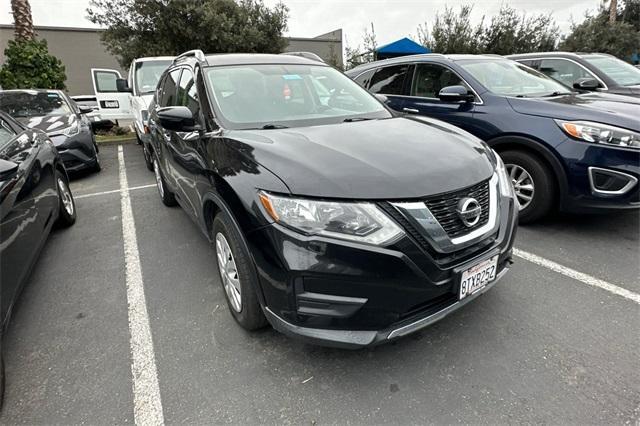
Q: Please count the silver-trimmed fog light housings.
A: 1